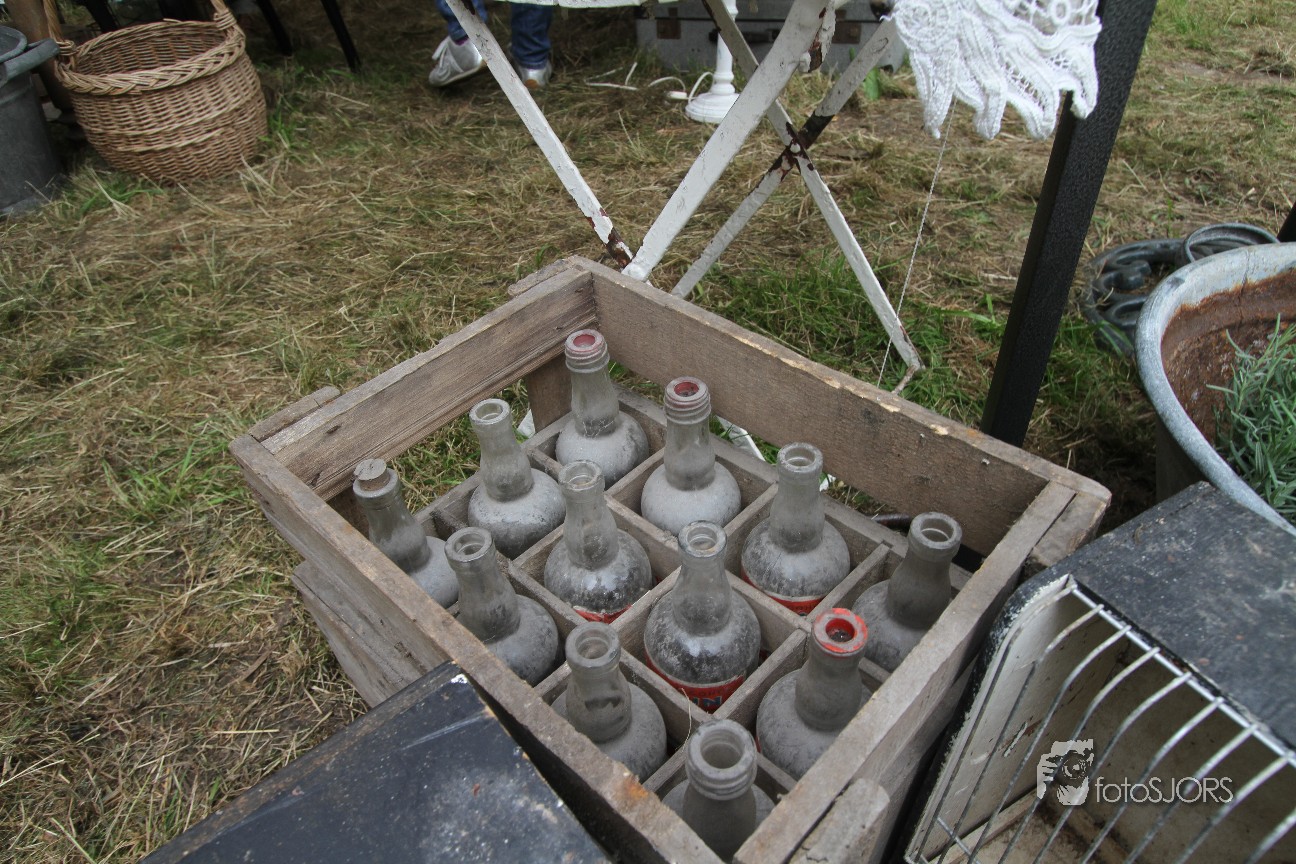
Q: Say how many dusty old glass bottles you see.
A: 12